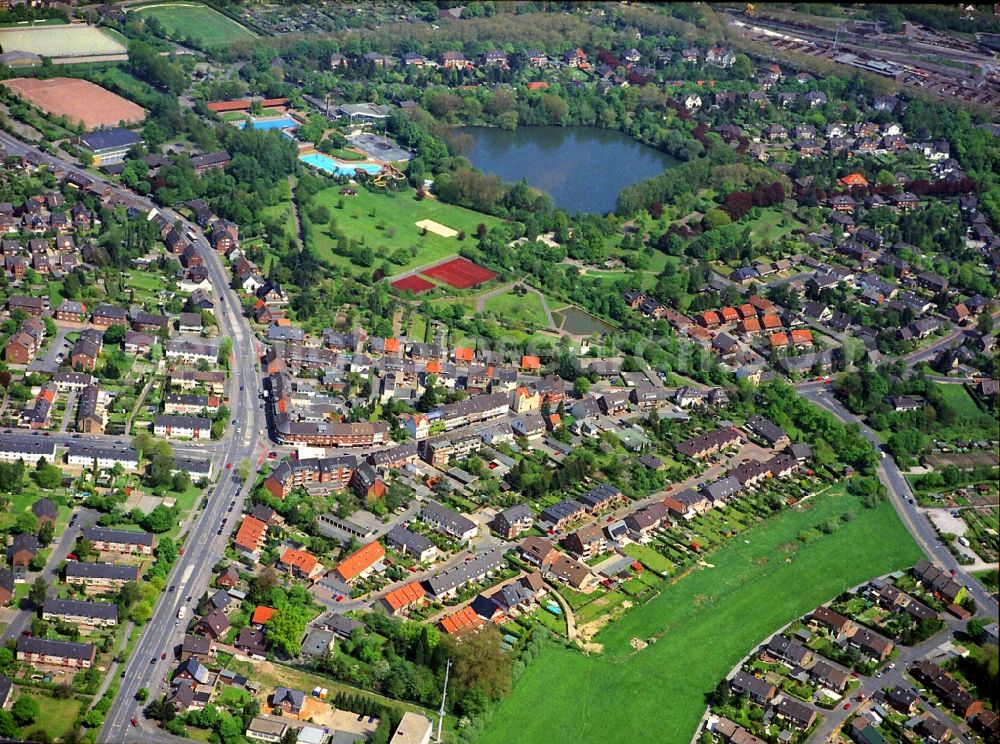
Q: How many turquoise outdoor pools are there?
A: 2